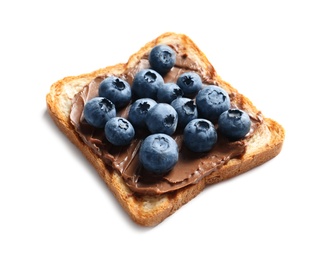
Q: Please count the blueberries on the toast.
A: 14